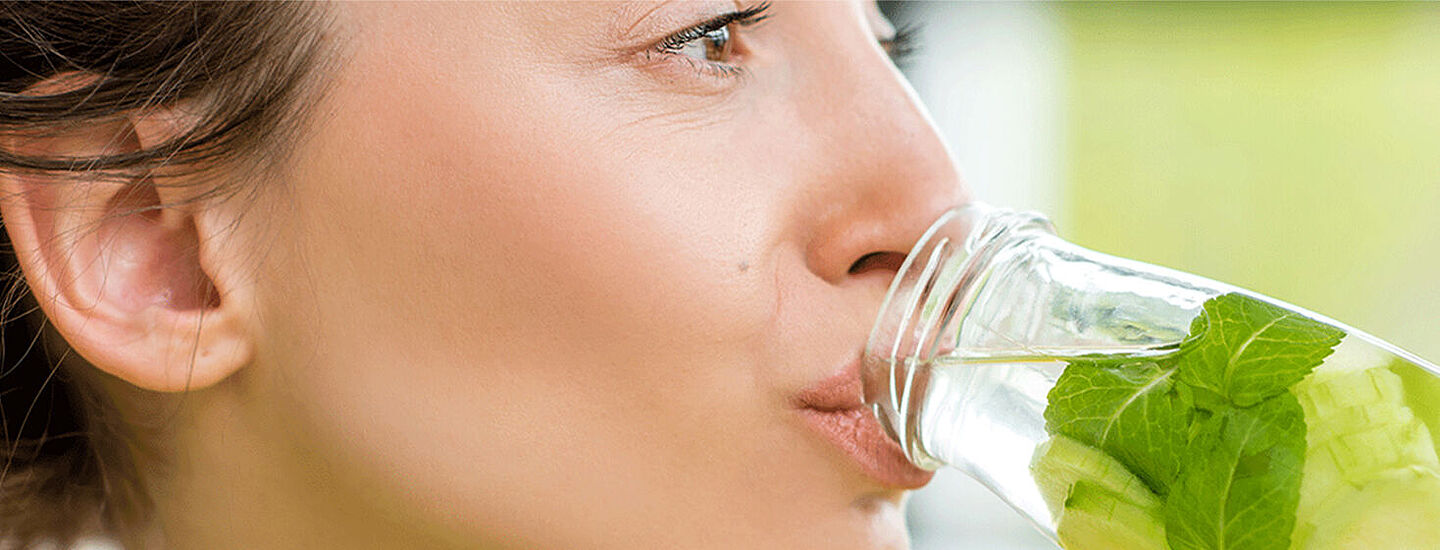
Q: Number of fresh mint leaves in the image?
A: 3